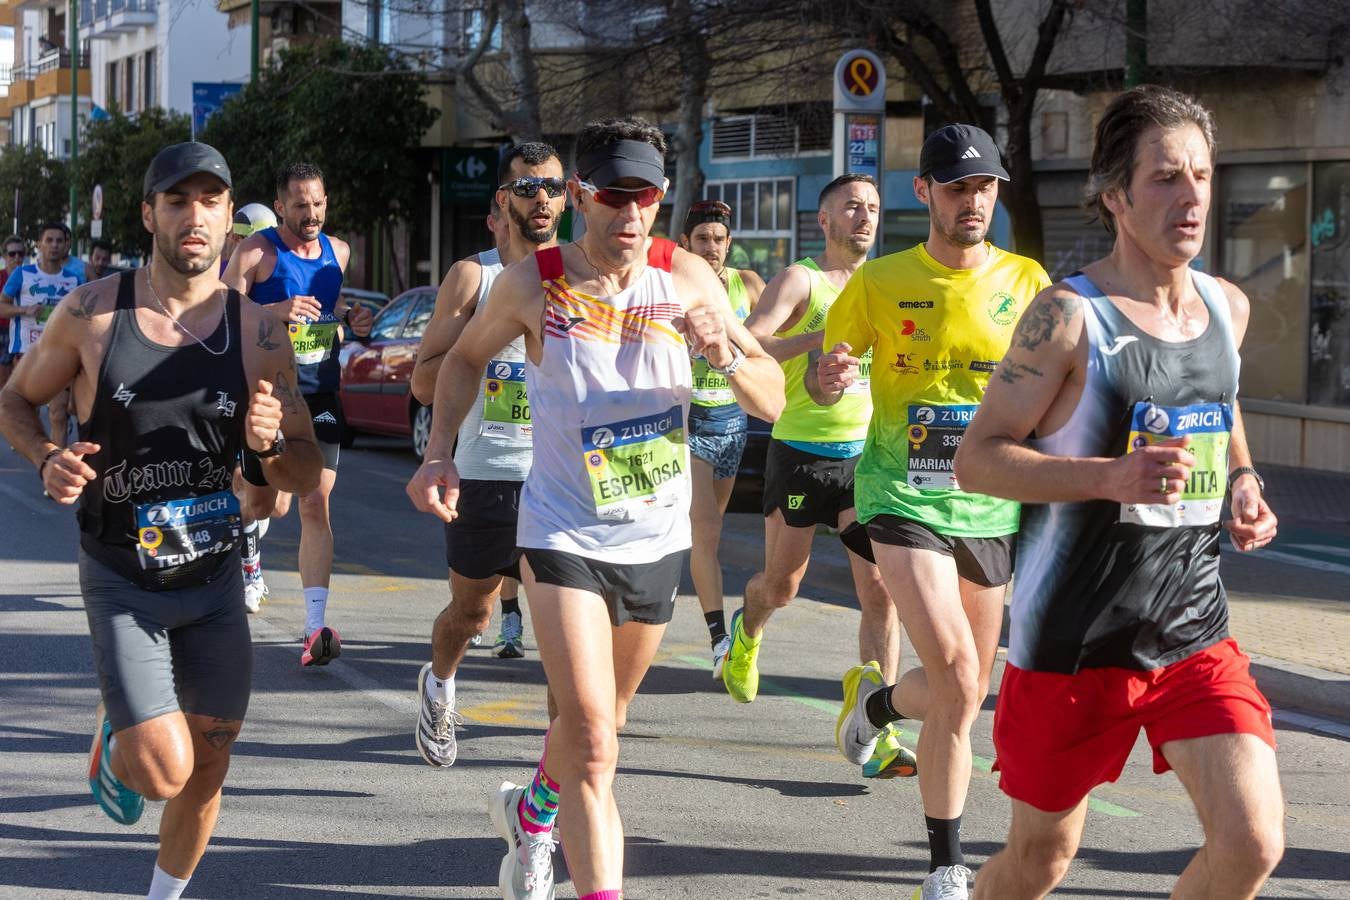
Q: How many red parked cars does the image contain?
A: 1